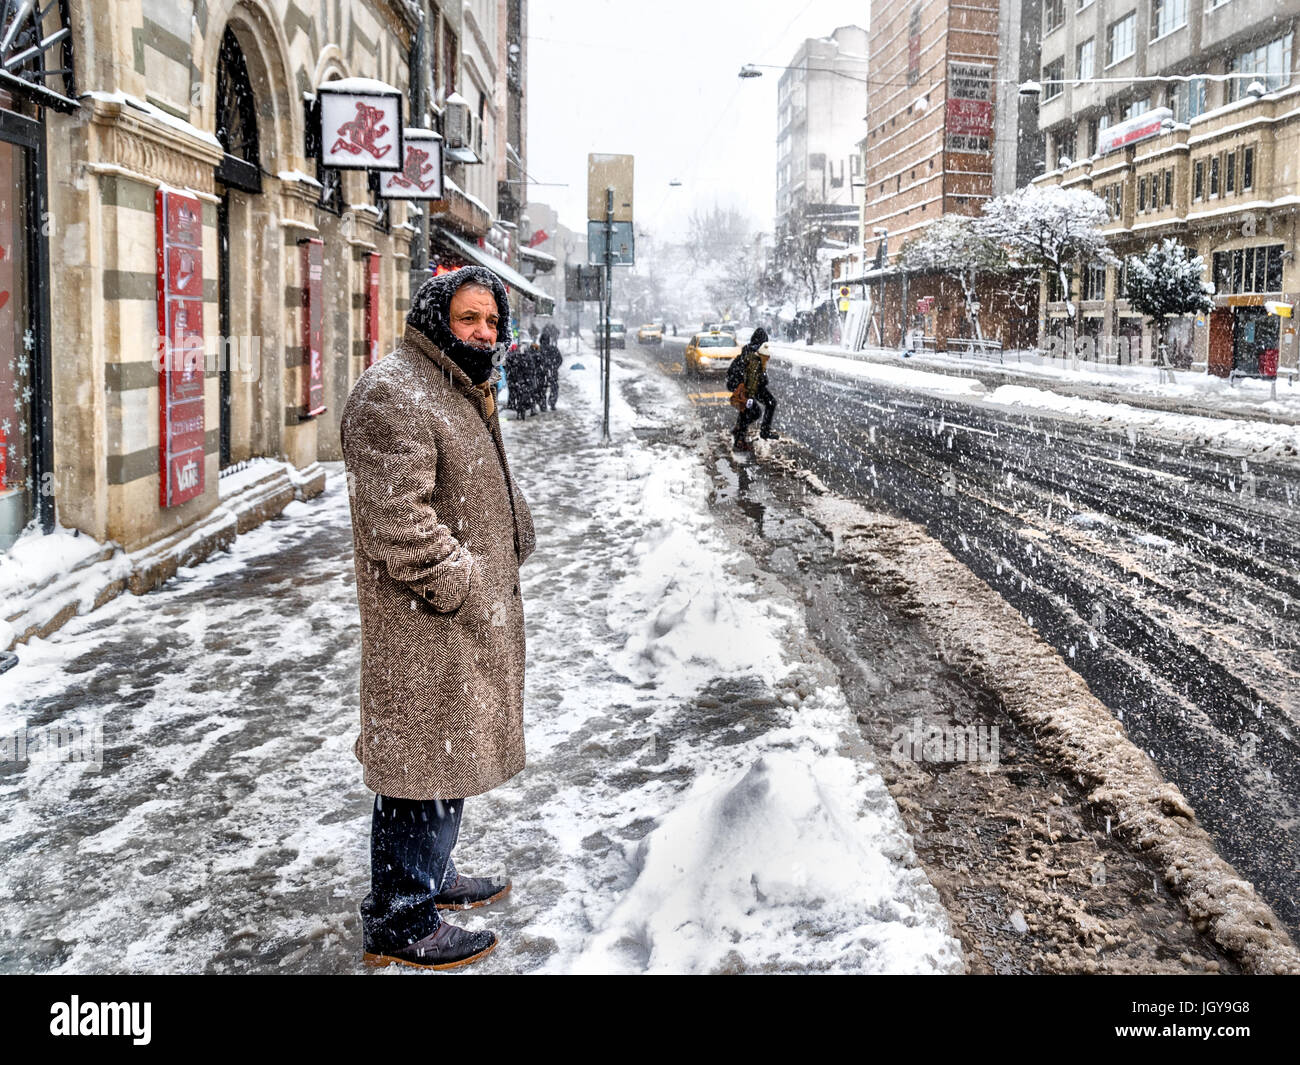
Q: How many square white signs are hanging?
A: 2